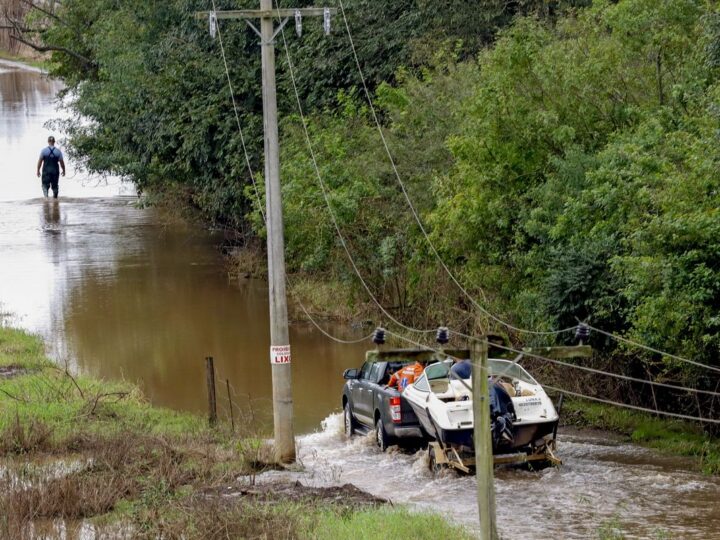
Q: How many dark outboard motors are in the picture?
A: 1